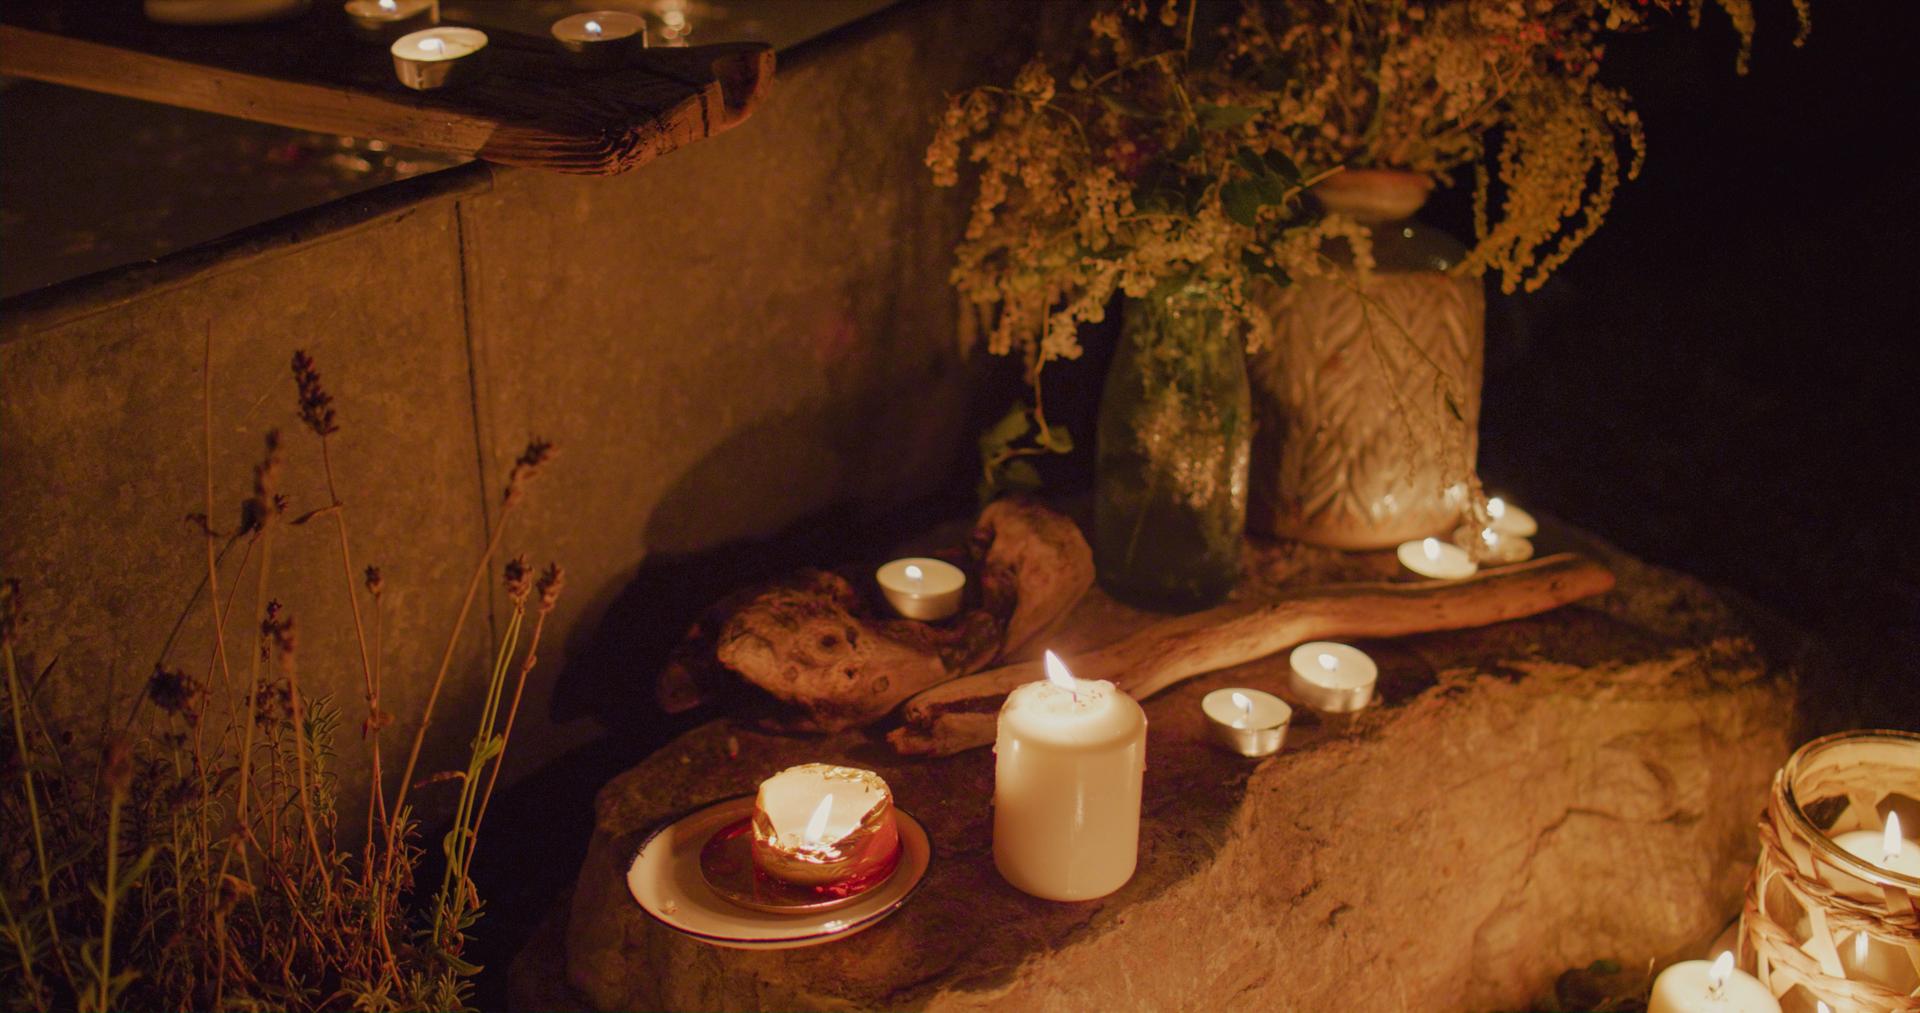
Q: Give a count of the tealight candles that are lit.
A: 9